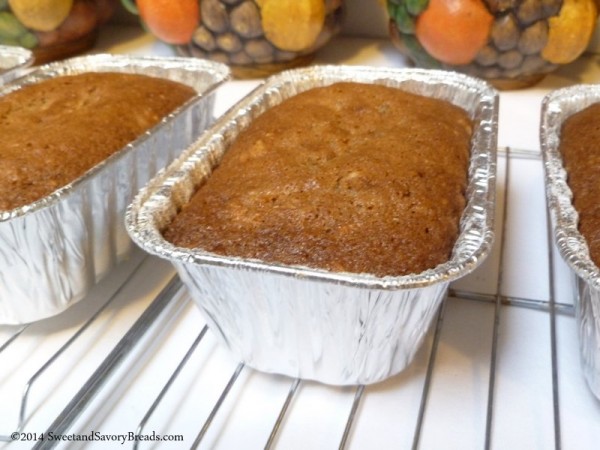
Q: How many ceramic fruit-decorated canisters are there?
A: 3